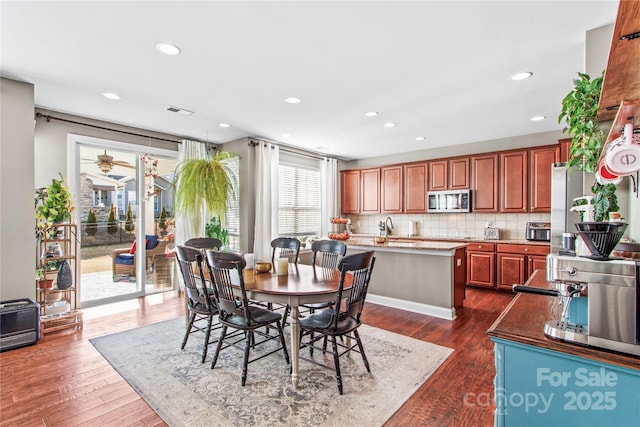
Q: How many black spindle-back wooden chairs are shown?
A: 6